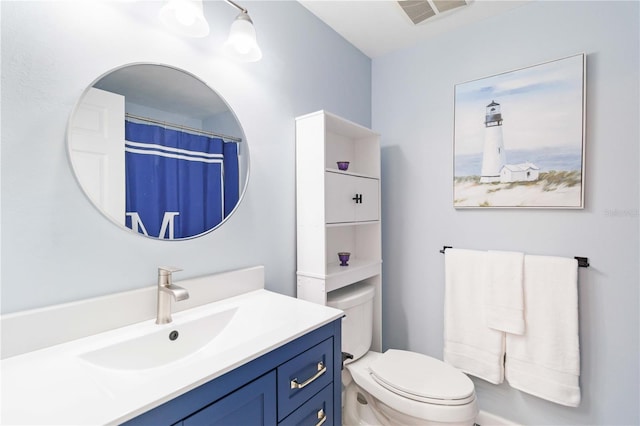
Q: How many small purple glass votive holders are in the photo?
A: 2